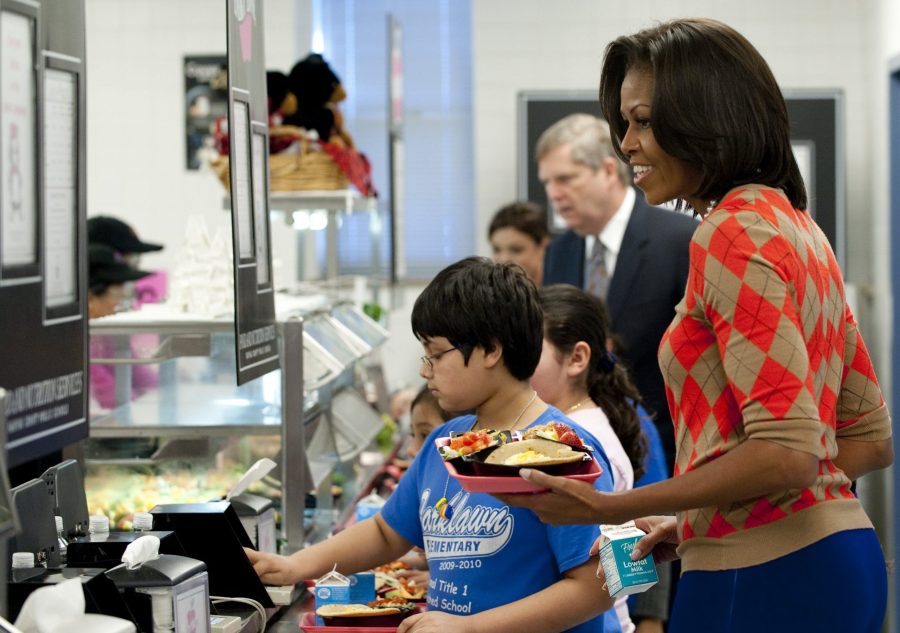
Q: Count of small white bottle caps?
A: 4